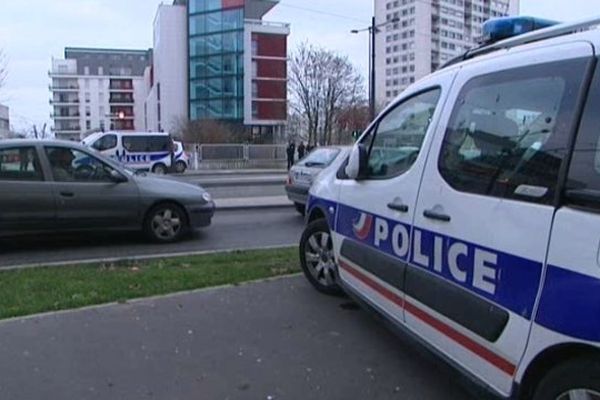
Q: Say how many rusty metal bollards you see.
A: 0